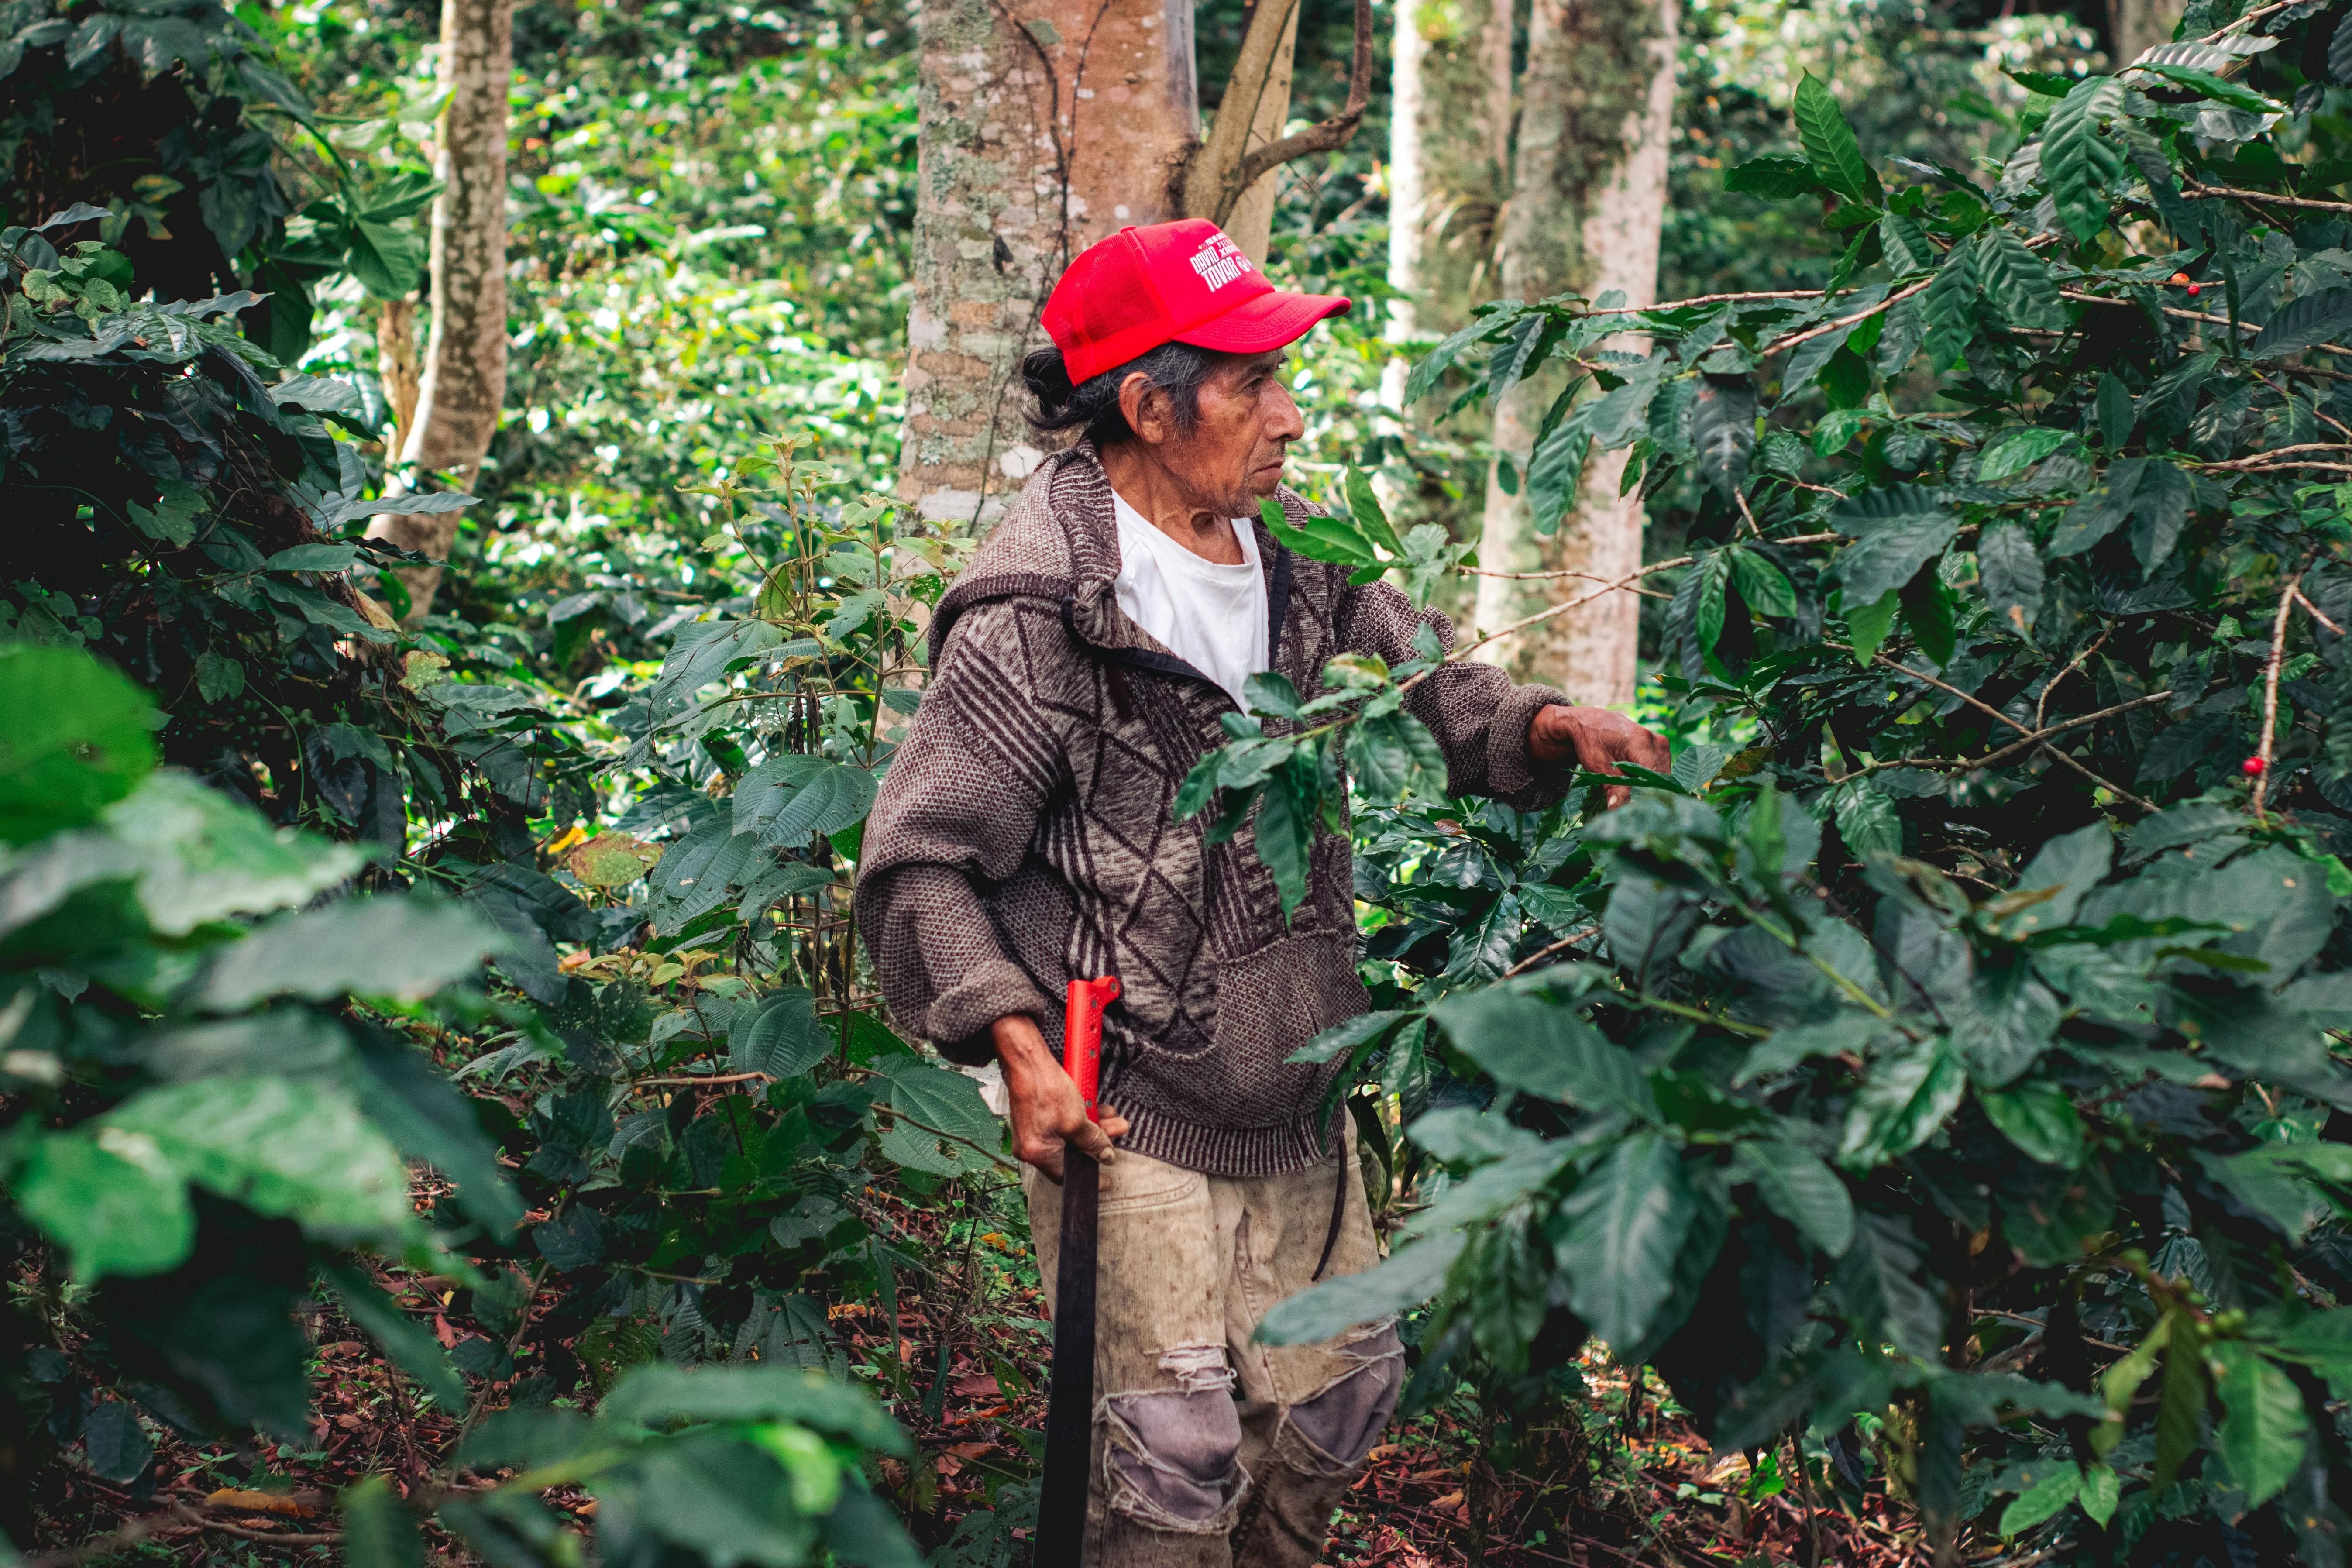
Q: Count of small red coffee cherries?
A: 3